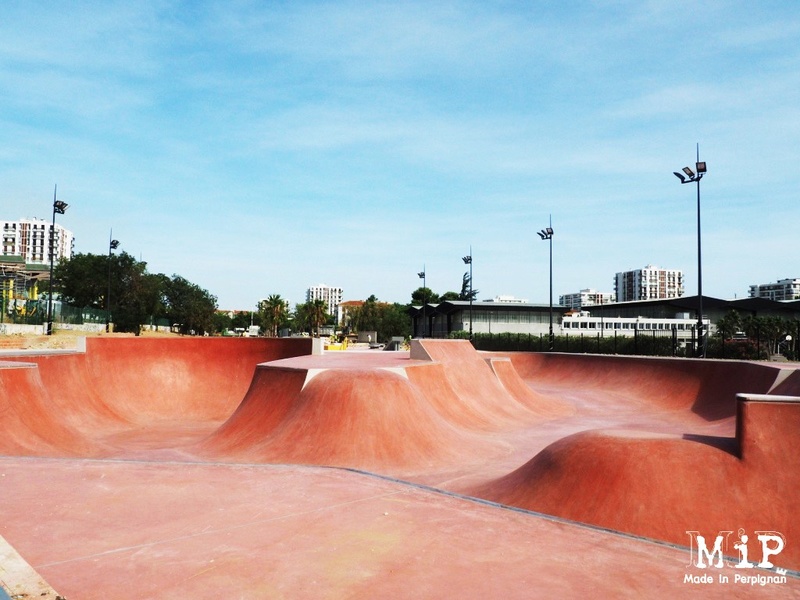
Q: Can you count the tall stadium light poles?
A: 6